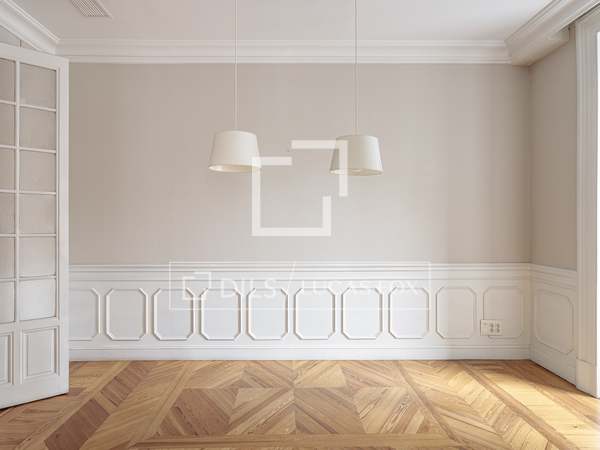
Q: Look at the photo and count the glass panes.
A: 12